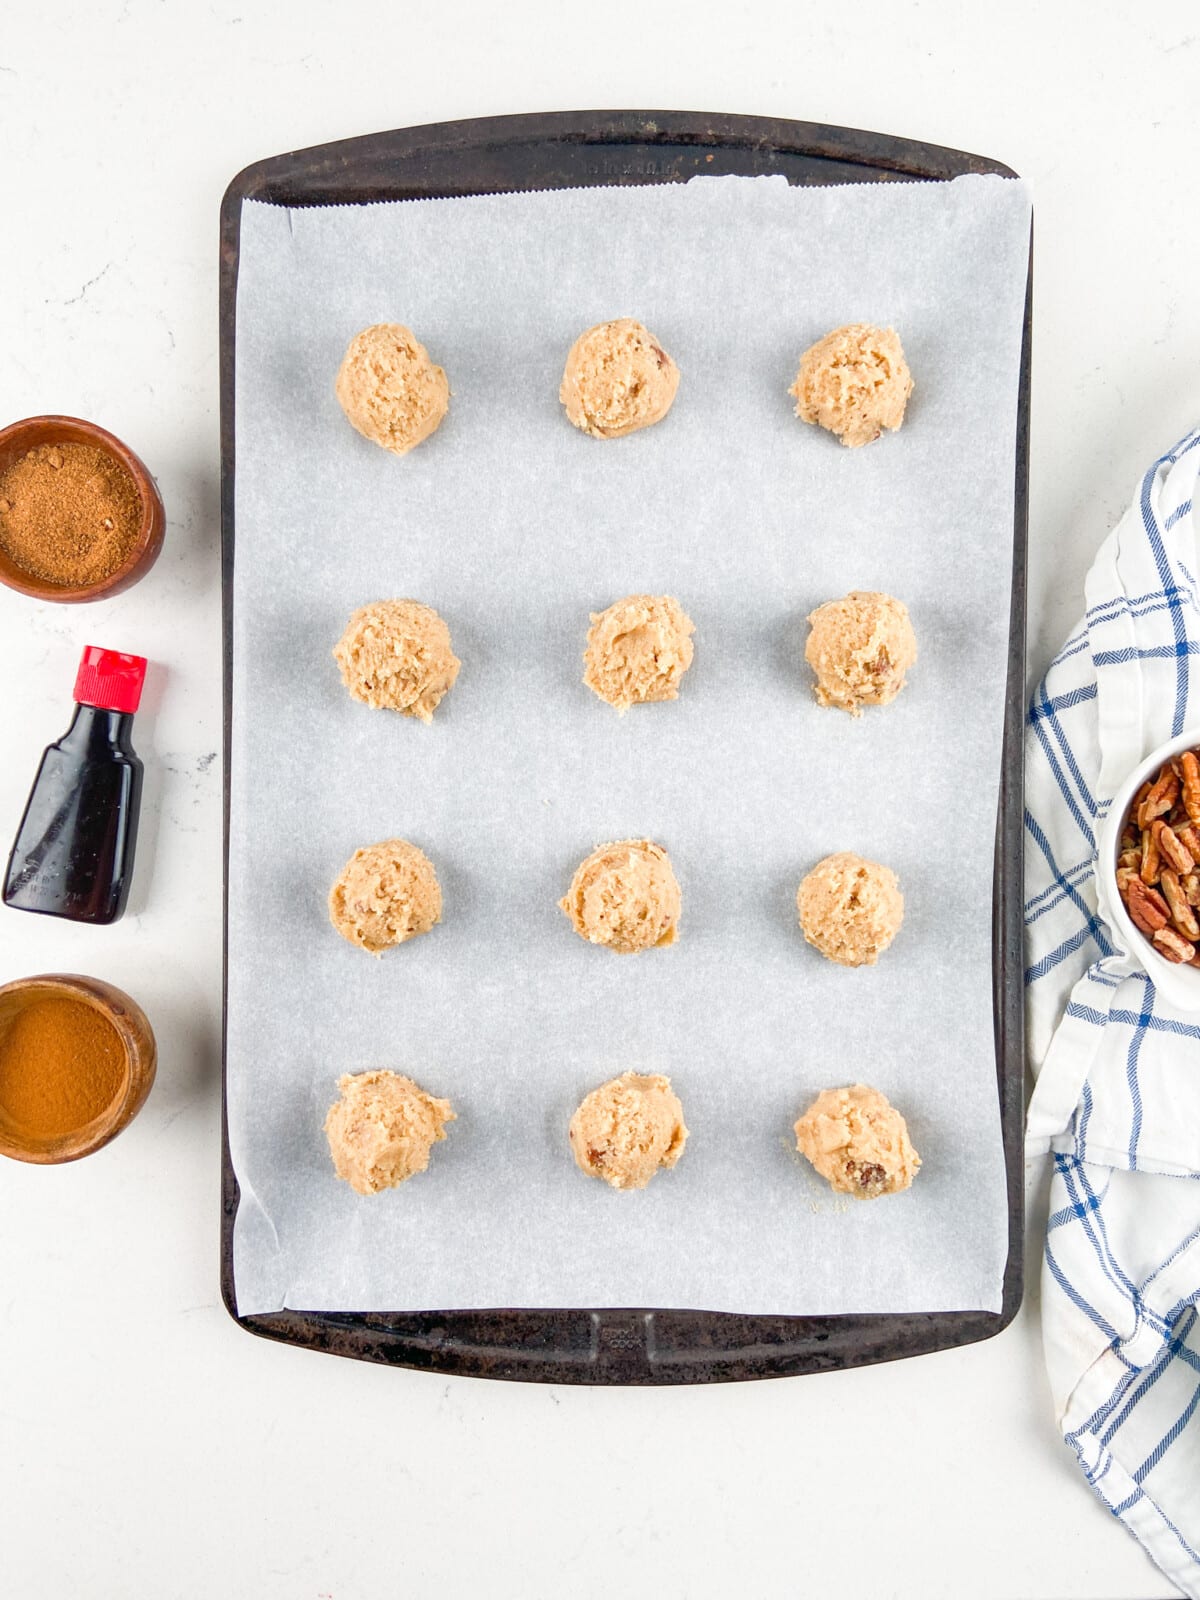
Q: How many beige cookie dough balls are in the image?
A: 12